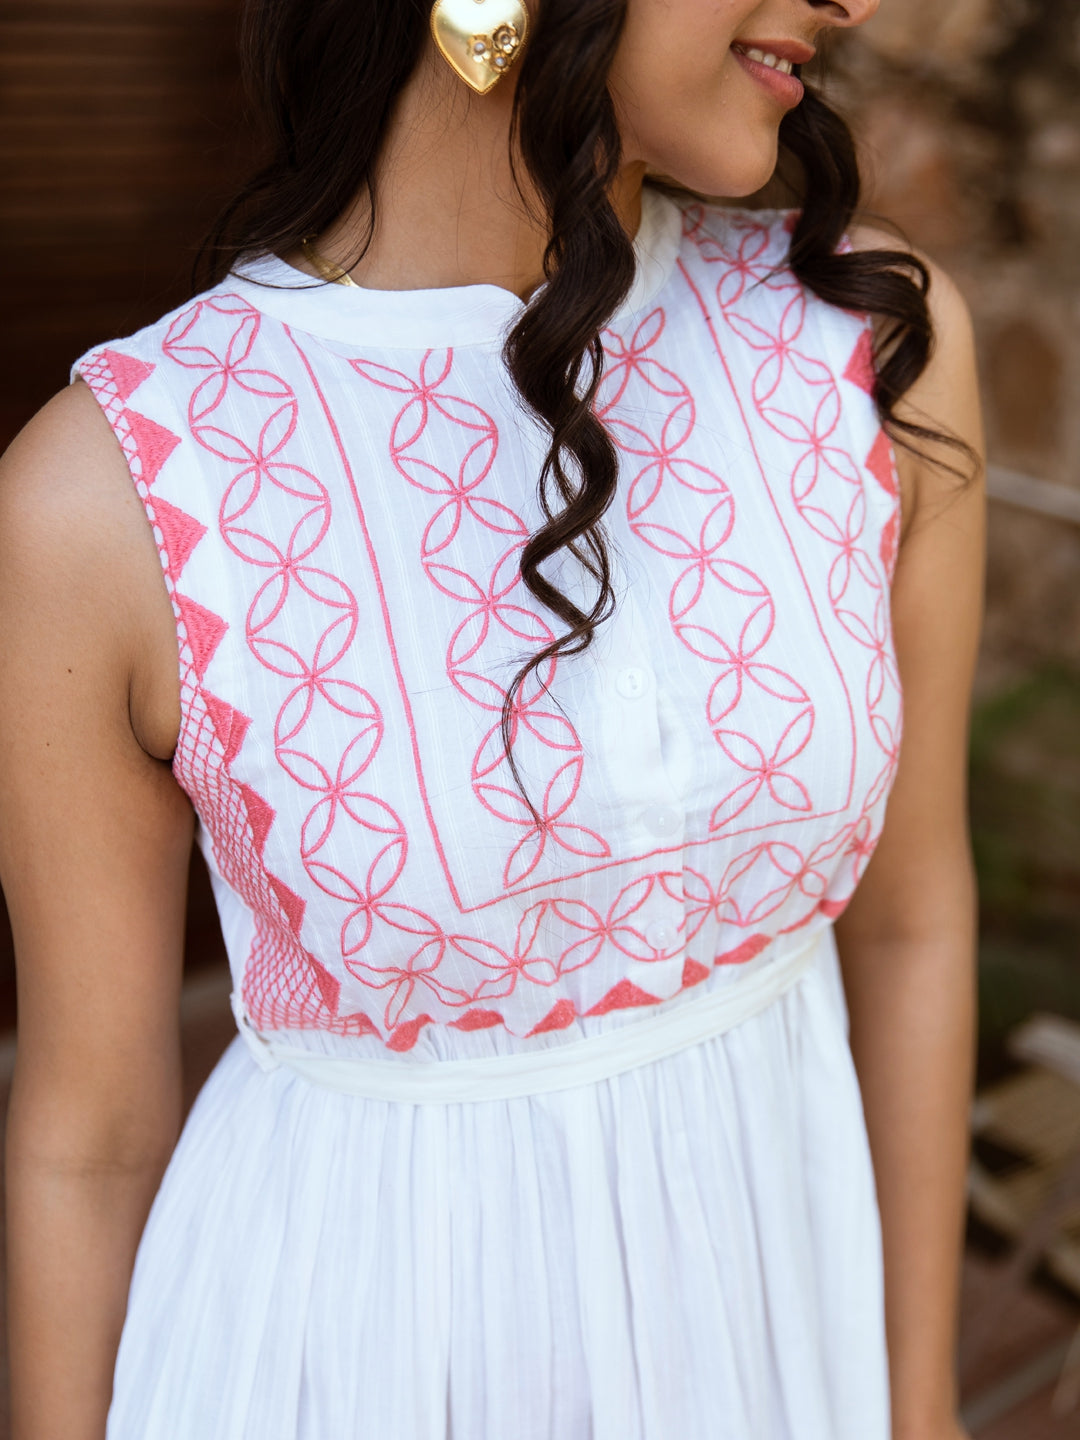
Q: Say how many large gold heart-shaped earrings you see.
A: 1